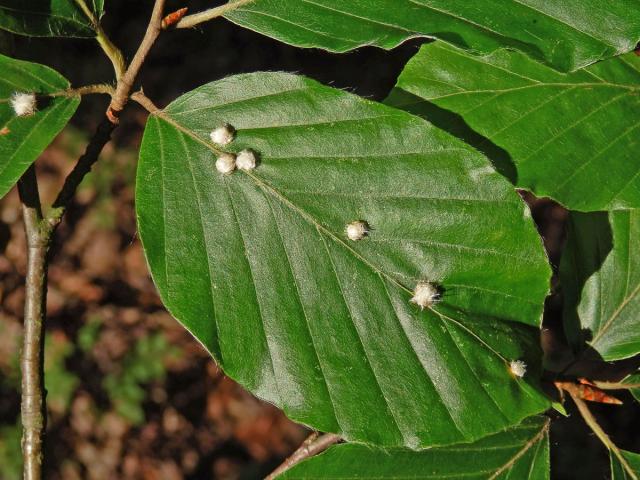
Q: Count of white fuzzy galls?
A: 7